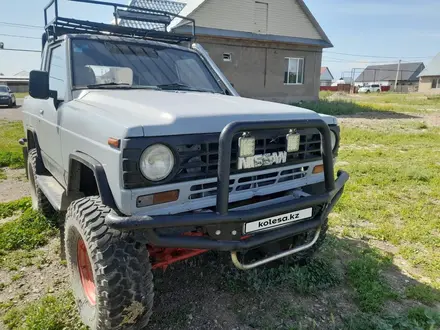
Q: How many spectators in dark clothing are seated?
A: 0